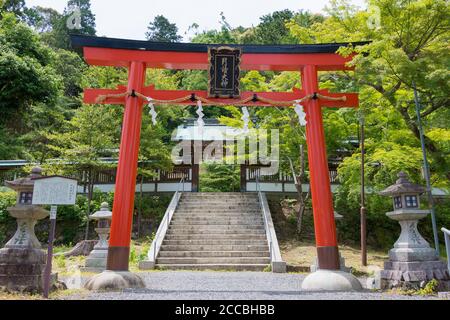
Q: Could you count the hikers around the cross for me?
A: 0